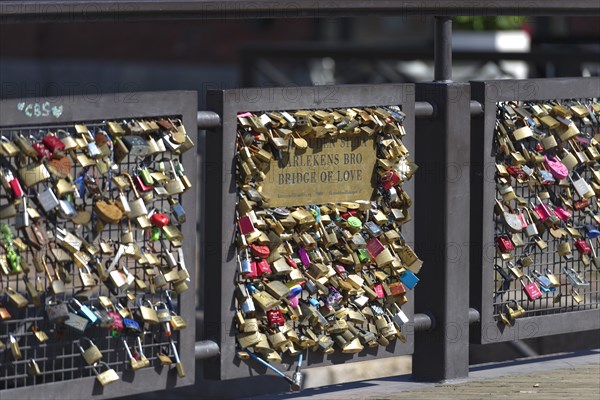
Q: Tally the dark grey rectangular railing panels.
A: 3